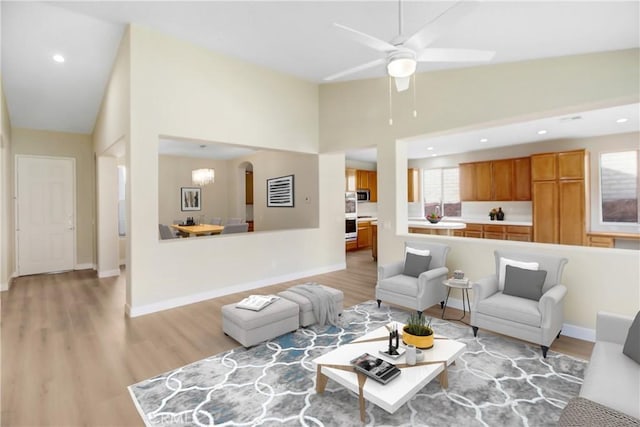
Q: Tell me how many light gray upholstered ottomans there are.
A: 2